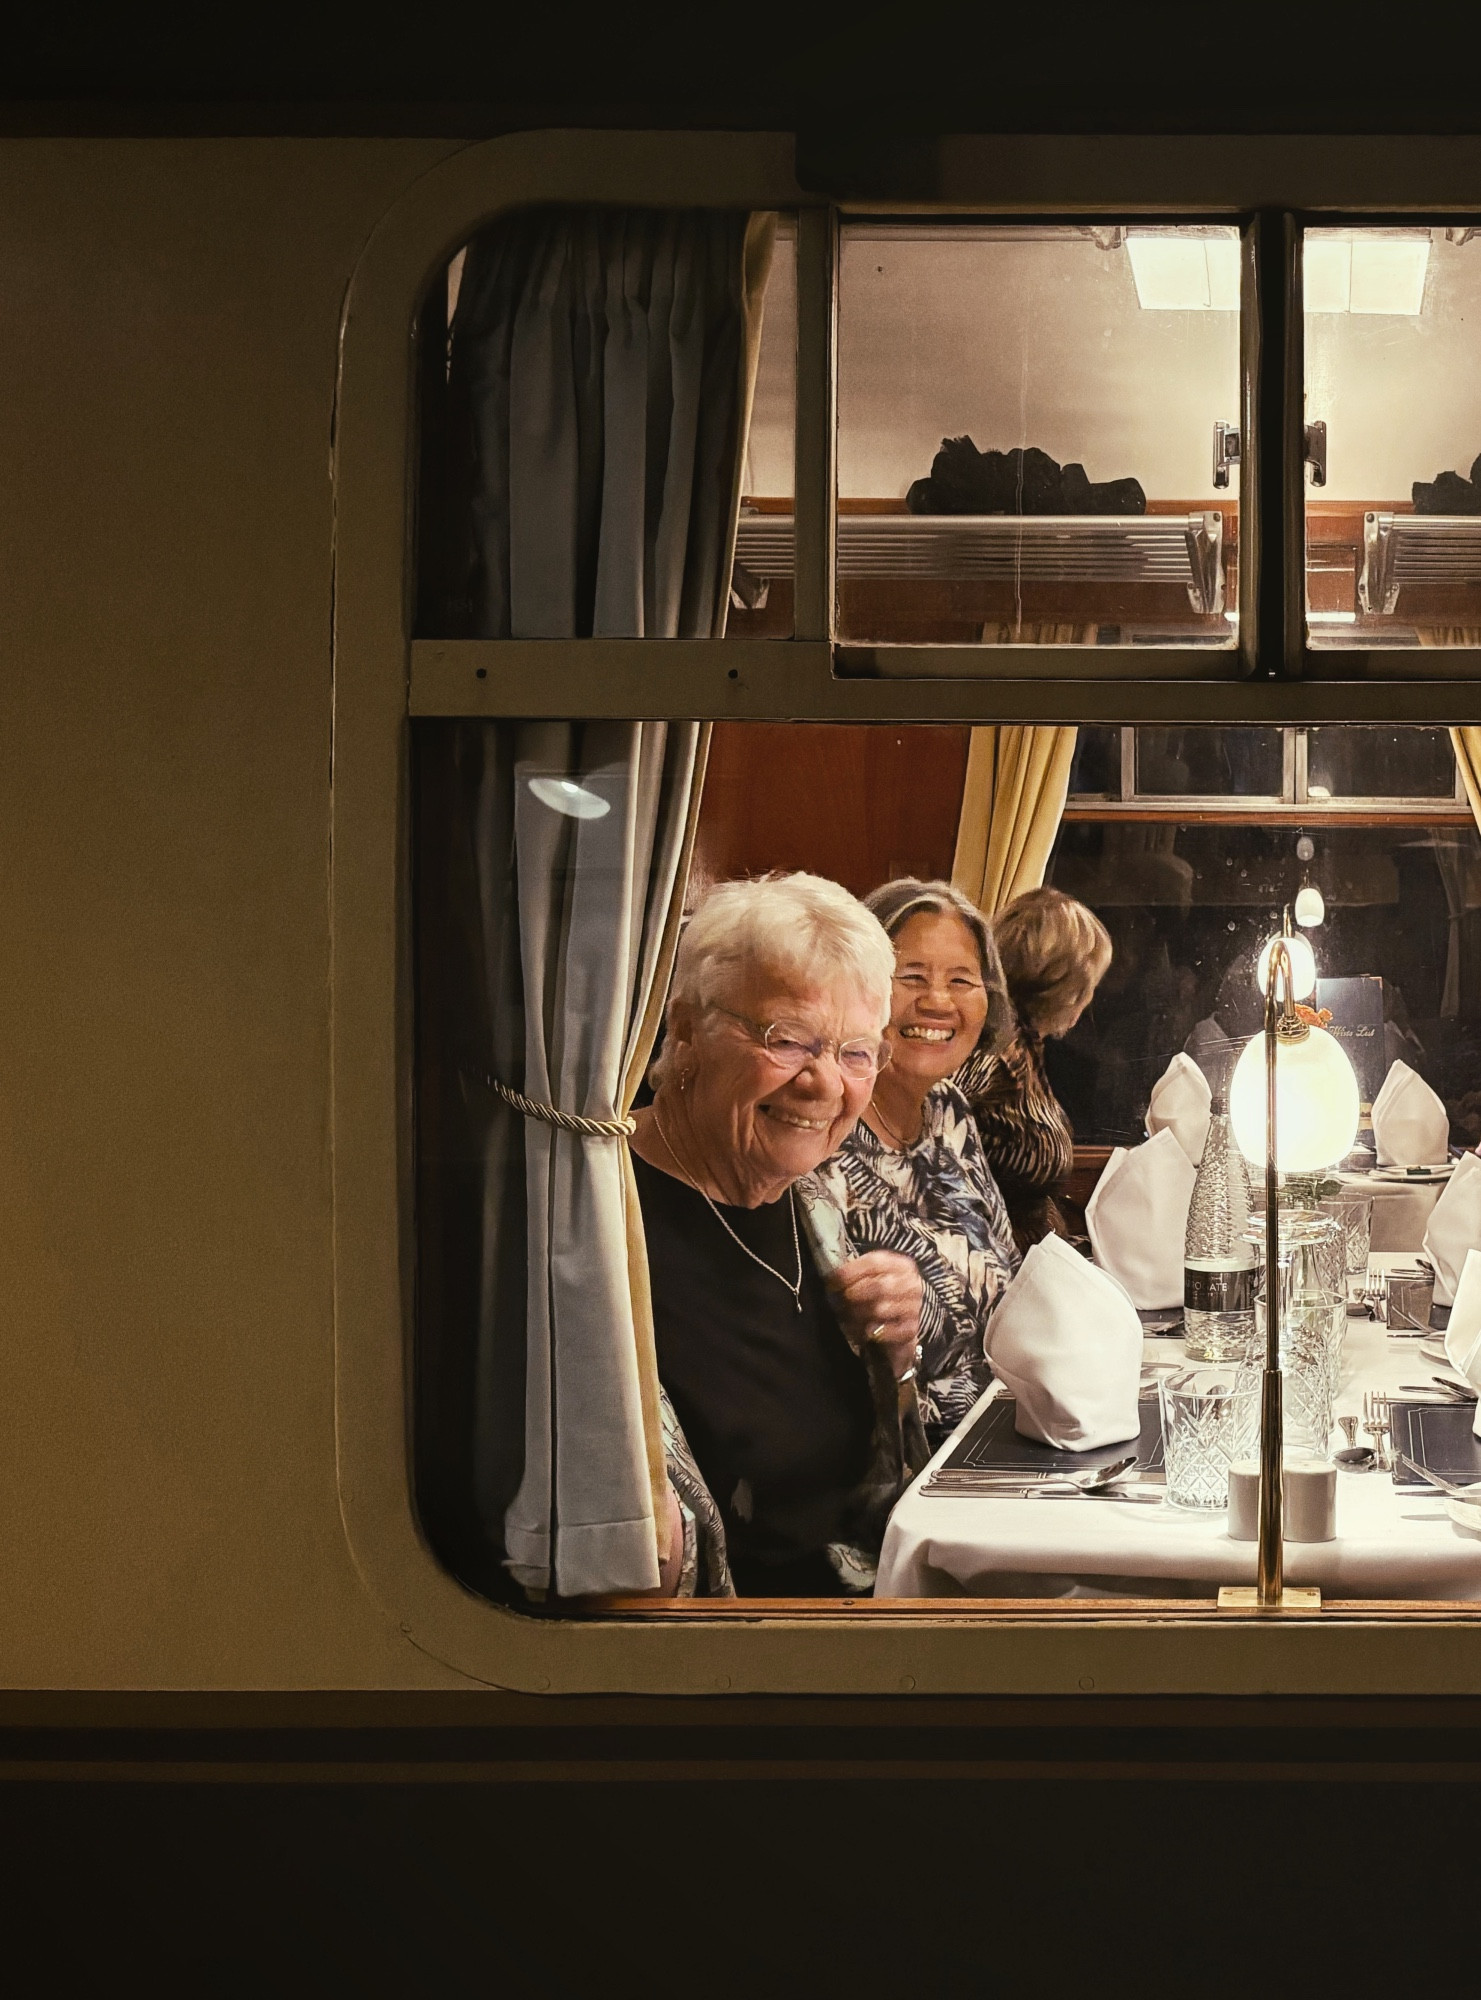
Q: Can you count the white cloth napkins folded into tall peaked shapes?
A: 6